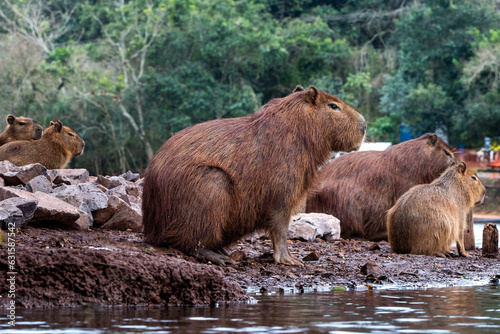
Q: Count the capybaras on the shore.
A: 5